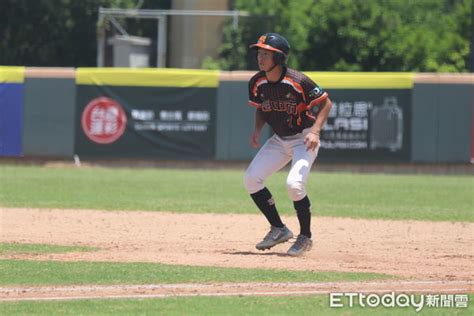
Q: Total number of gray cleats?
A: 2